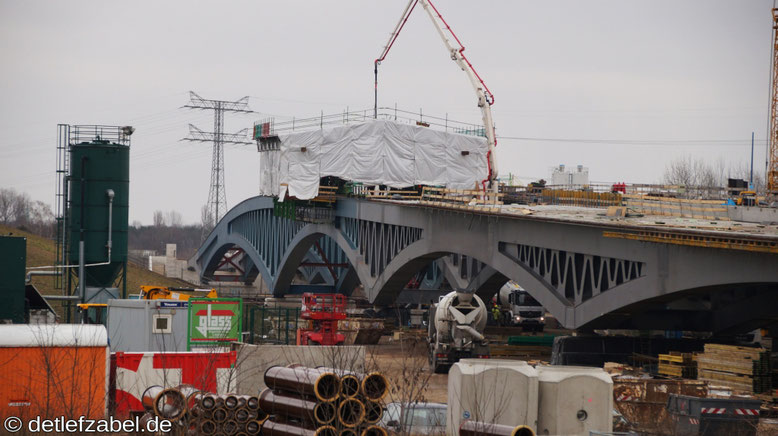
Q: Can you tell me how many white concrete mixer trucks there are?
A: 2